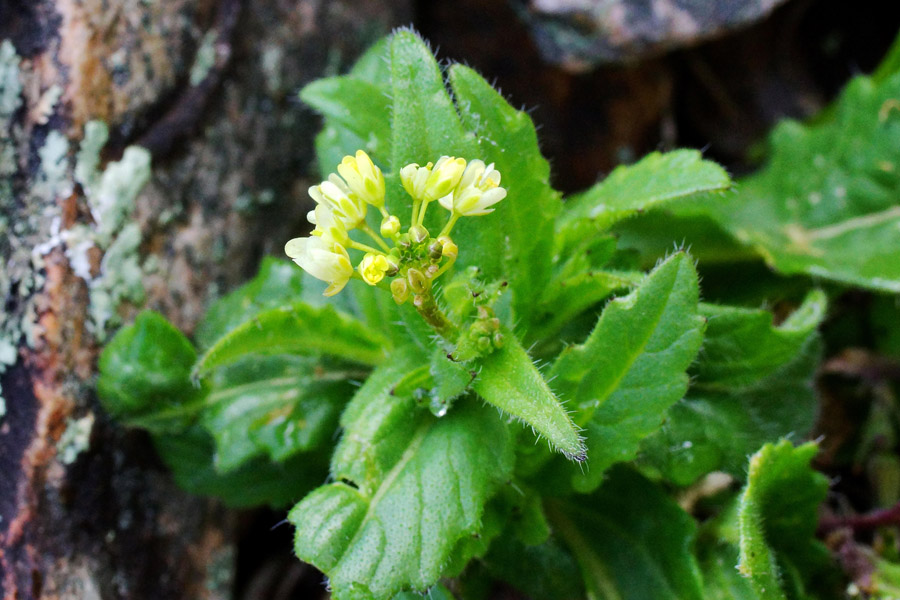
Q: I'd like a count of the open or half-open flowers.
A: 8